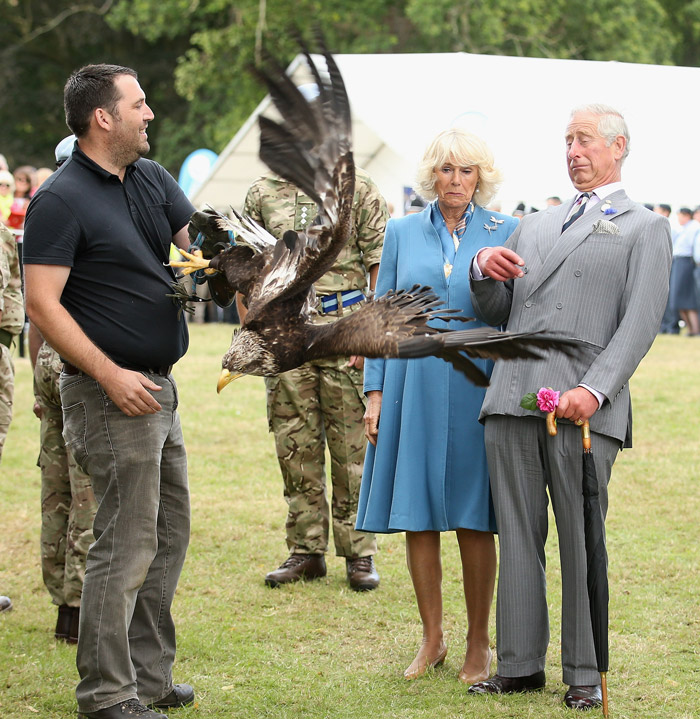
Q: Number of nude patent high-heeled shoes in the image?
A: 2